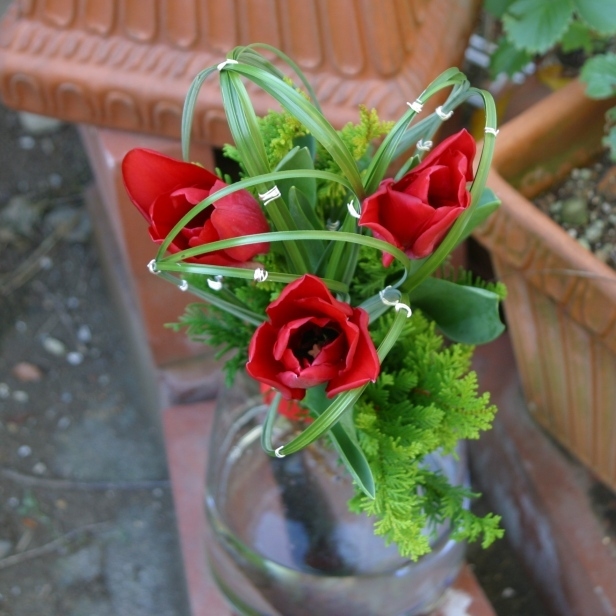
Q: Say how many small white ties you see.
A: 14